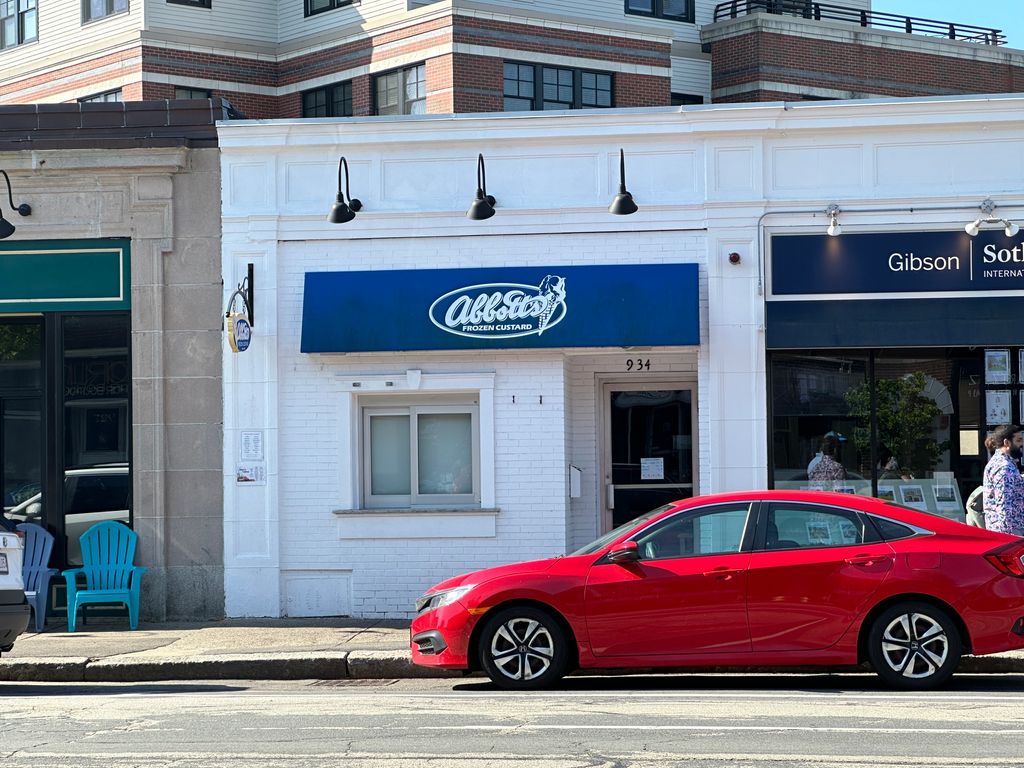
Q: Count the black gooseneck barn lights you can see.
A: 4